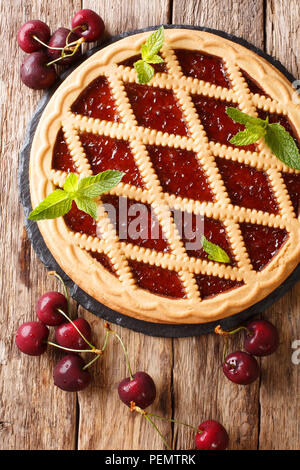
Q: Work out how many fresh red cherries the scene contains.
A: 12